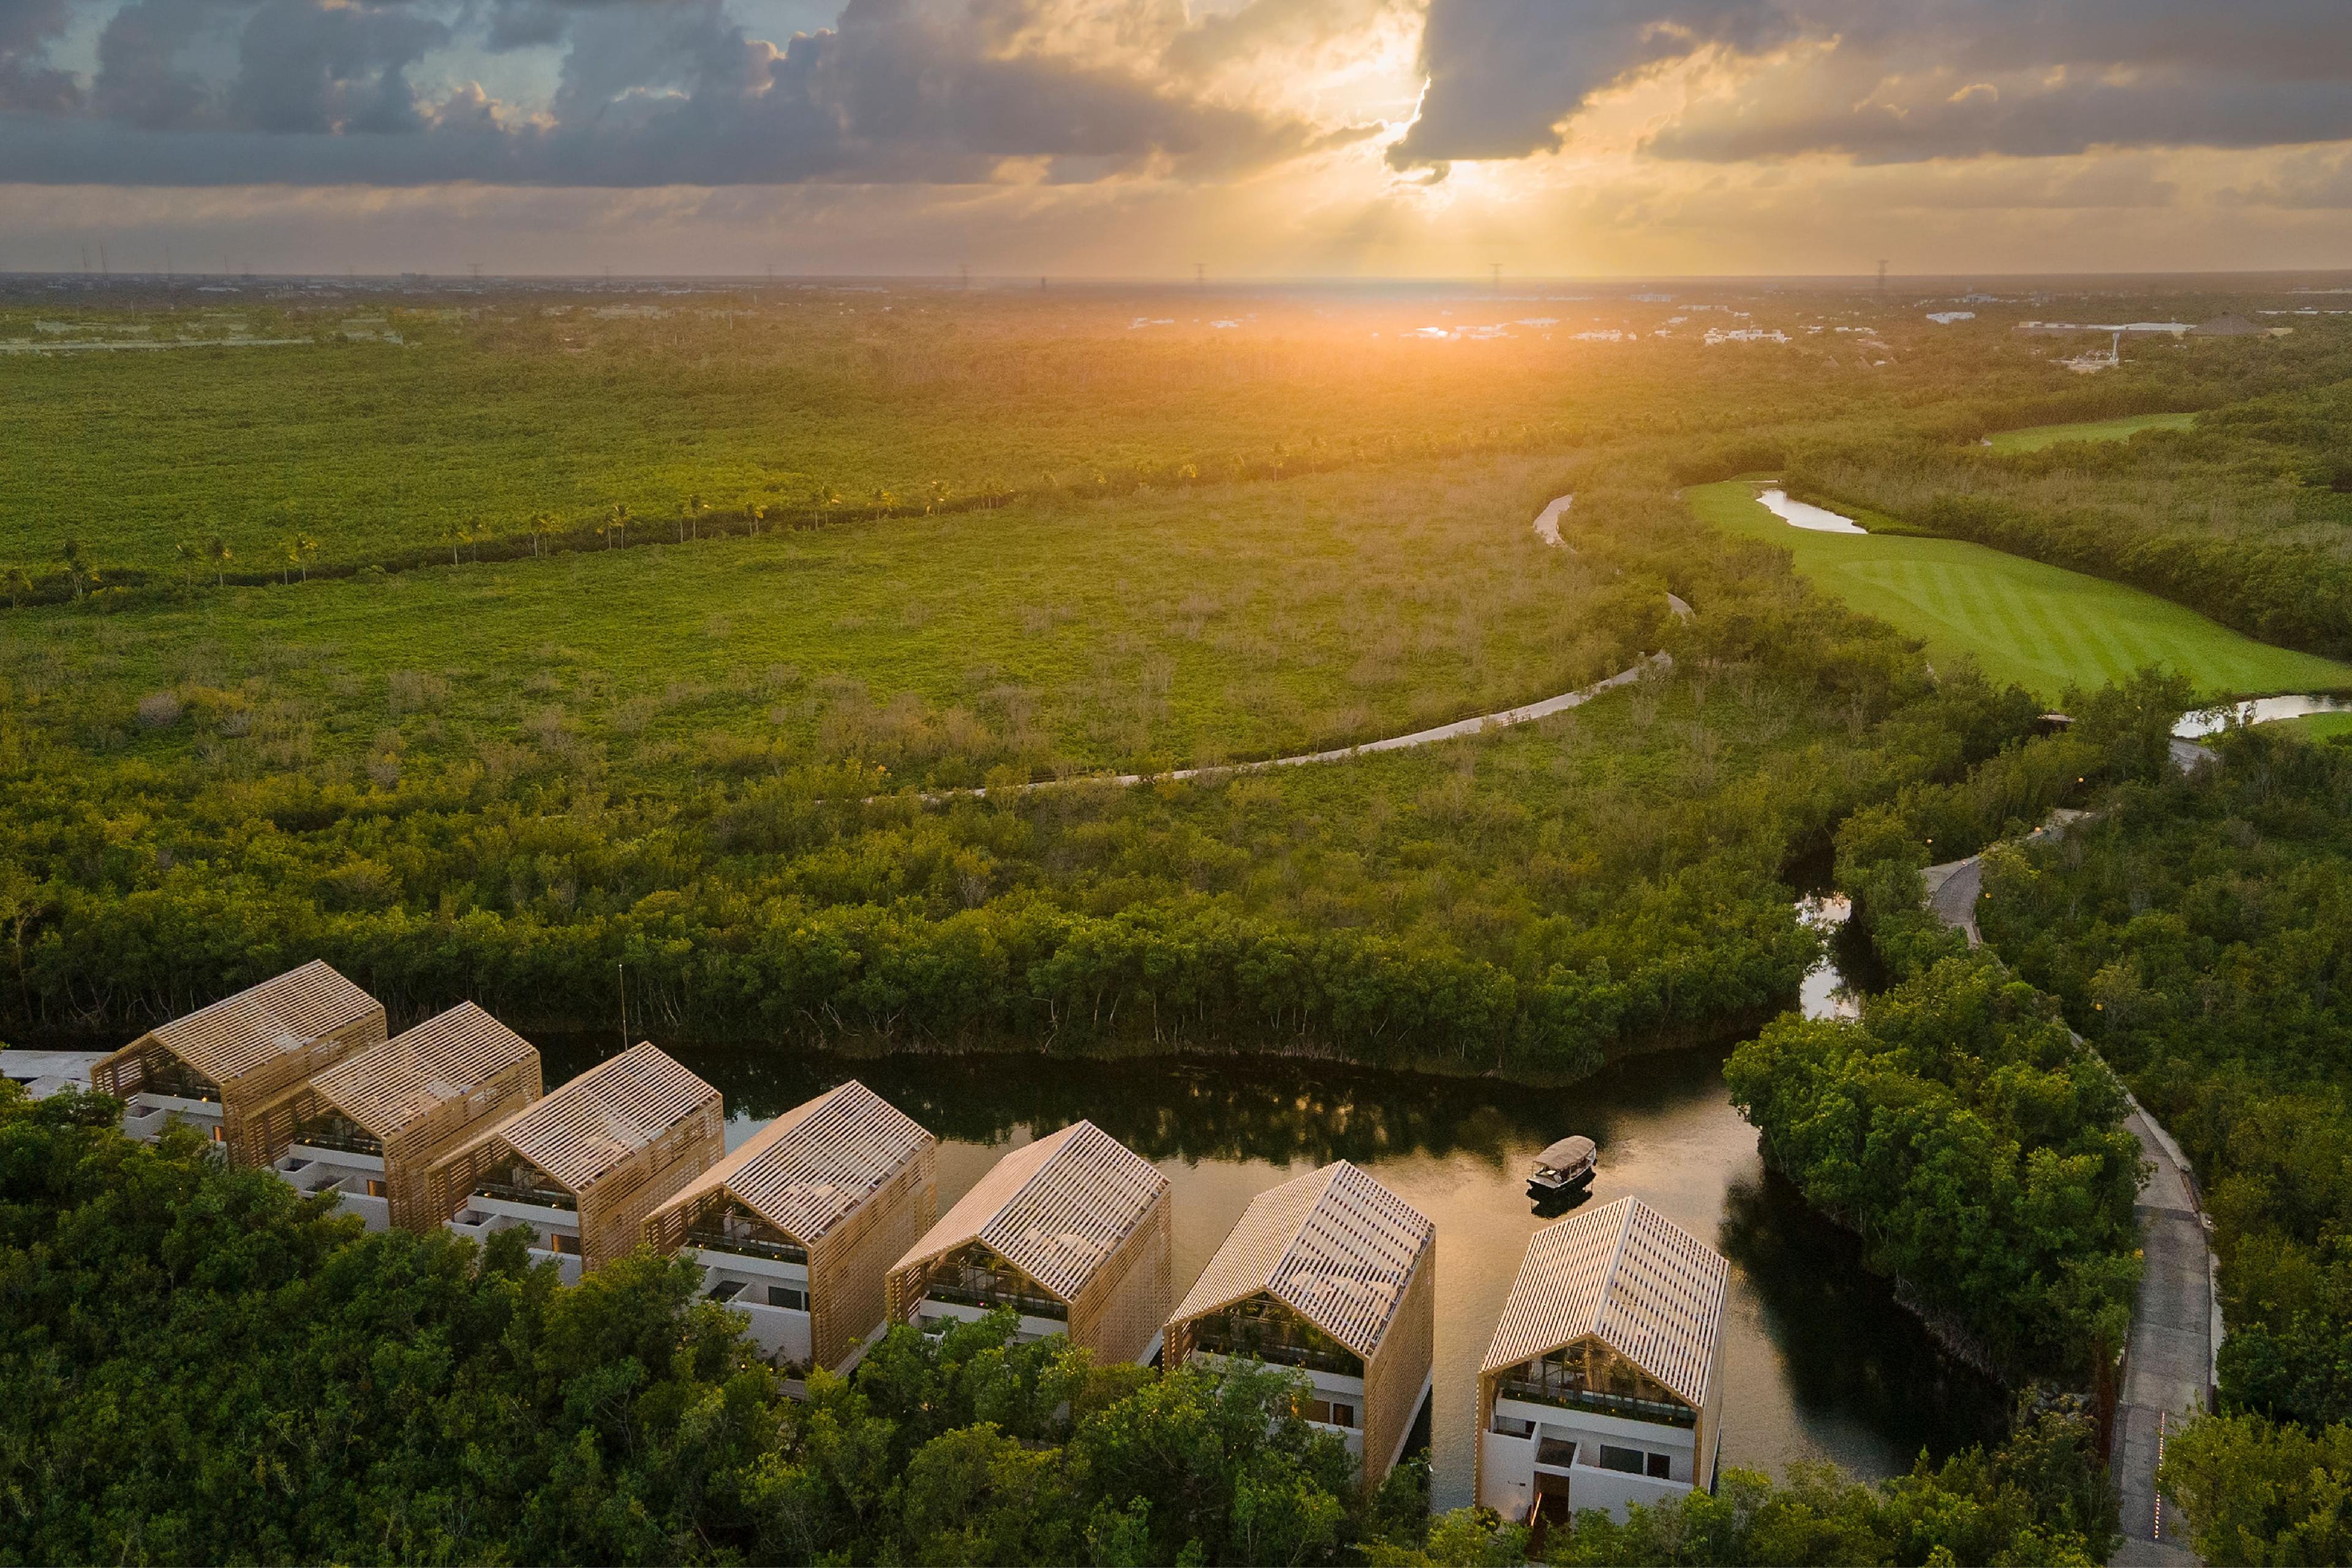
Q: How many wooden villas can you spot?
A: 7